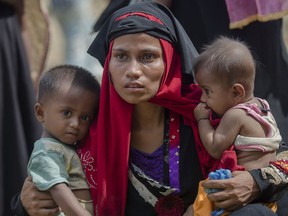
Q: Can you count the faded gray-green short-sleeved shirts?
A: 1